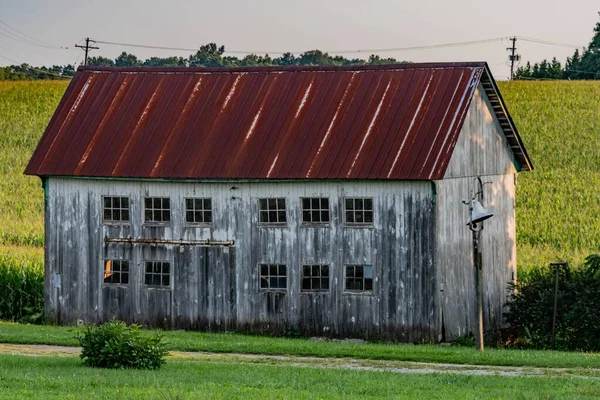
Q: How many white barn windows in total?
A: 11